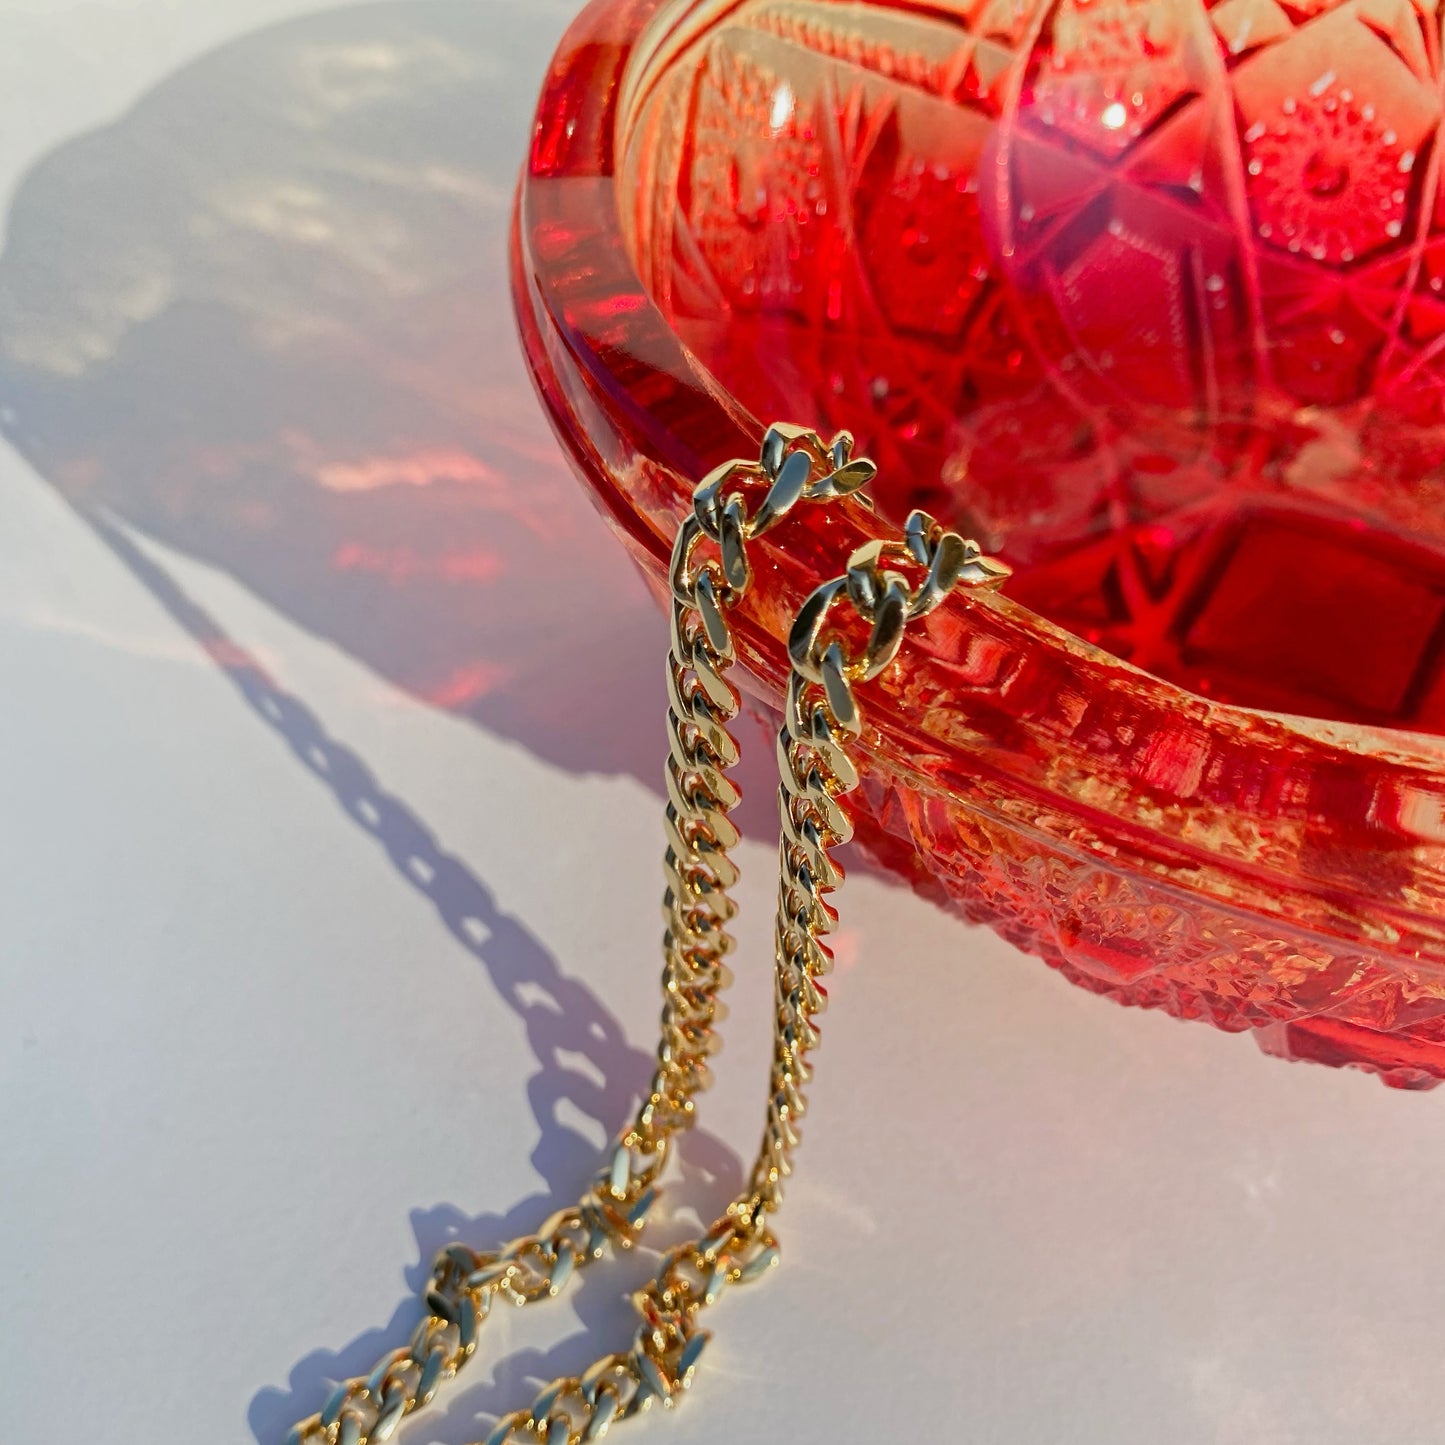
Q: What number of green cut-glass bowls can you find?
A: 0